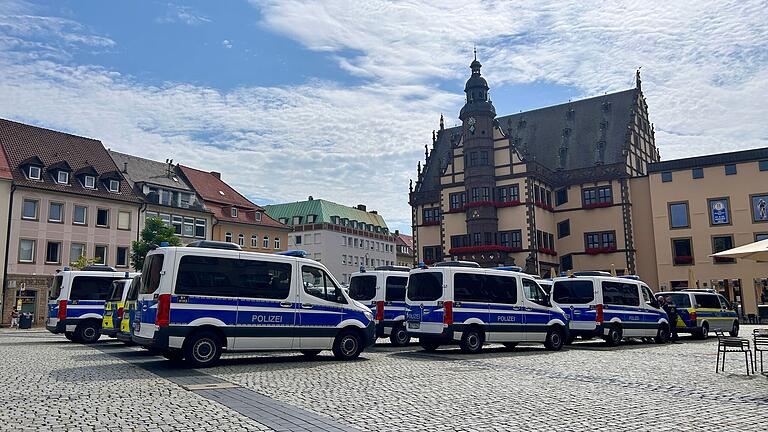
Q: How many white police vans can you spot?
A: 5